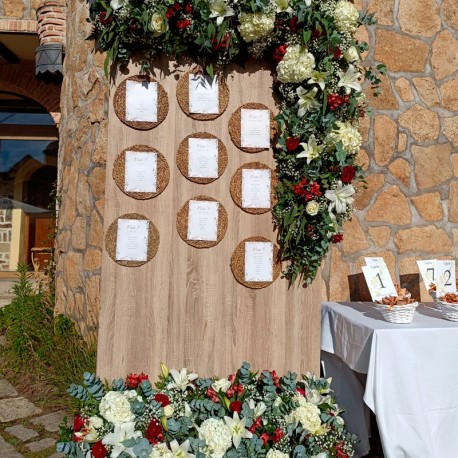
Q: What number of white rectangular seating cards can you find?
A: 9